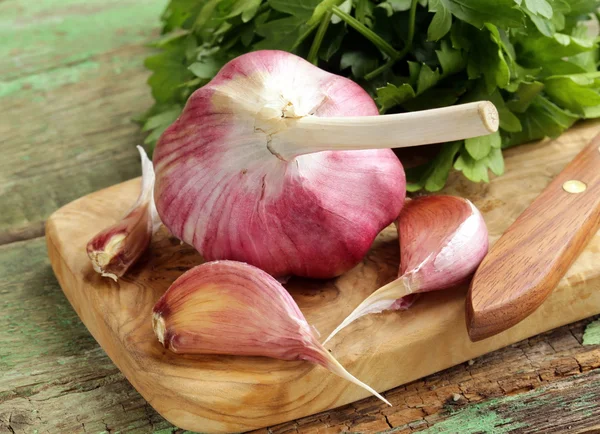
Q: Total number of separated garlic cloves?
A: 3